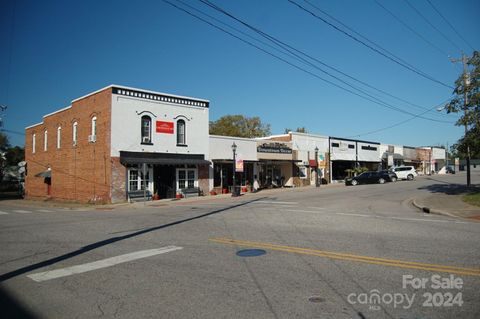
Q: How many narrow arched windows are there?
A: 7